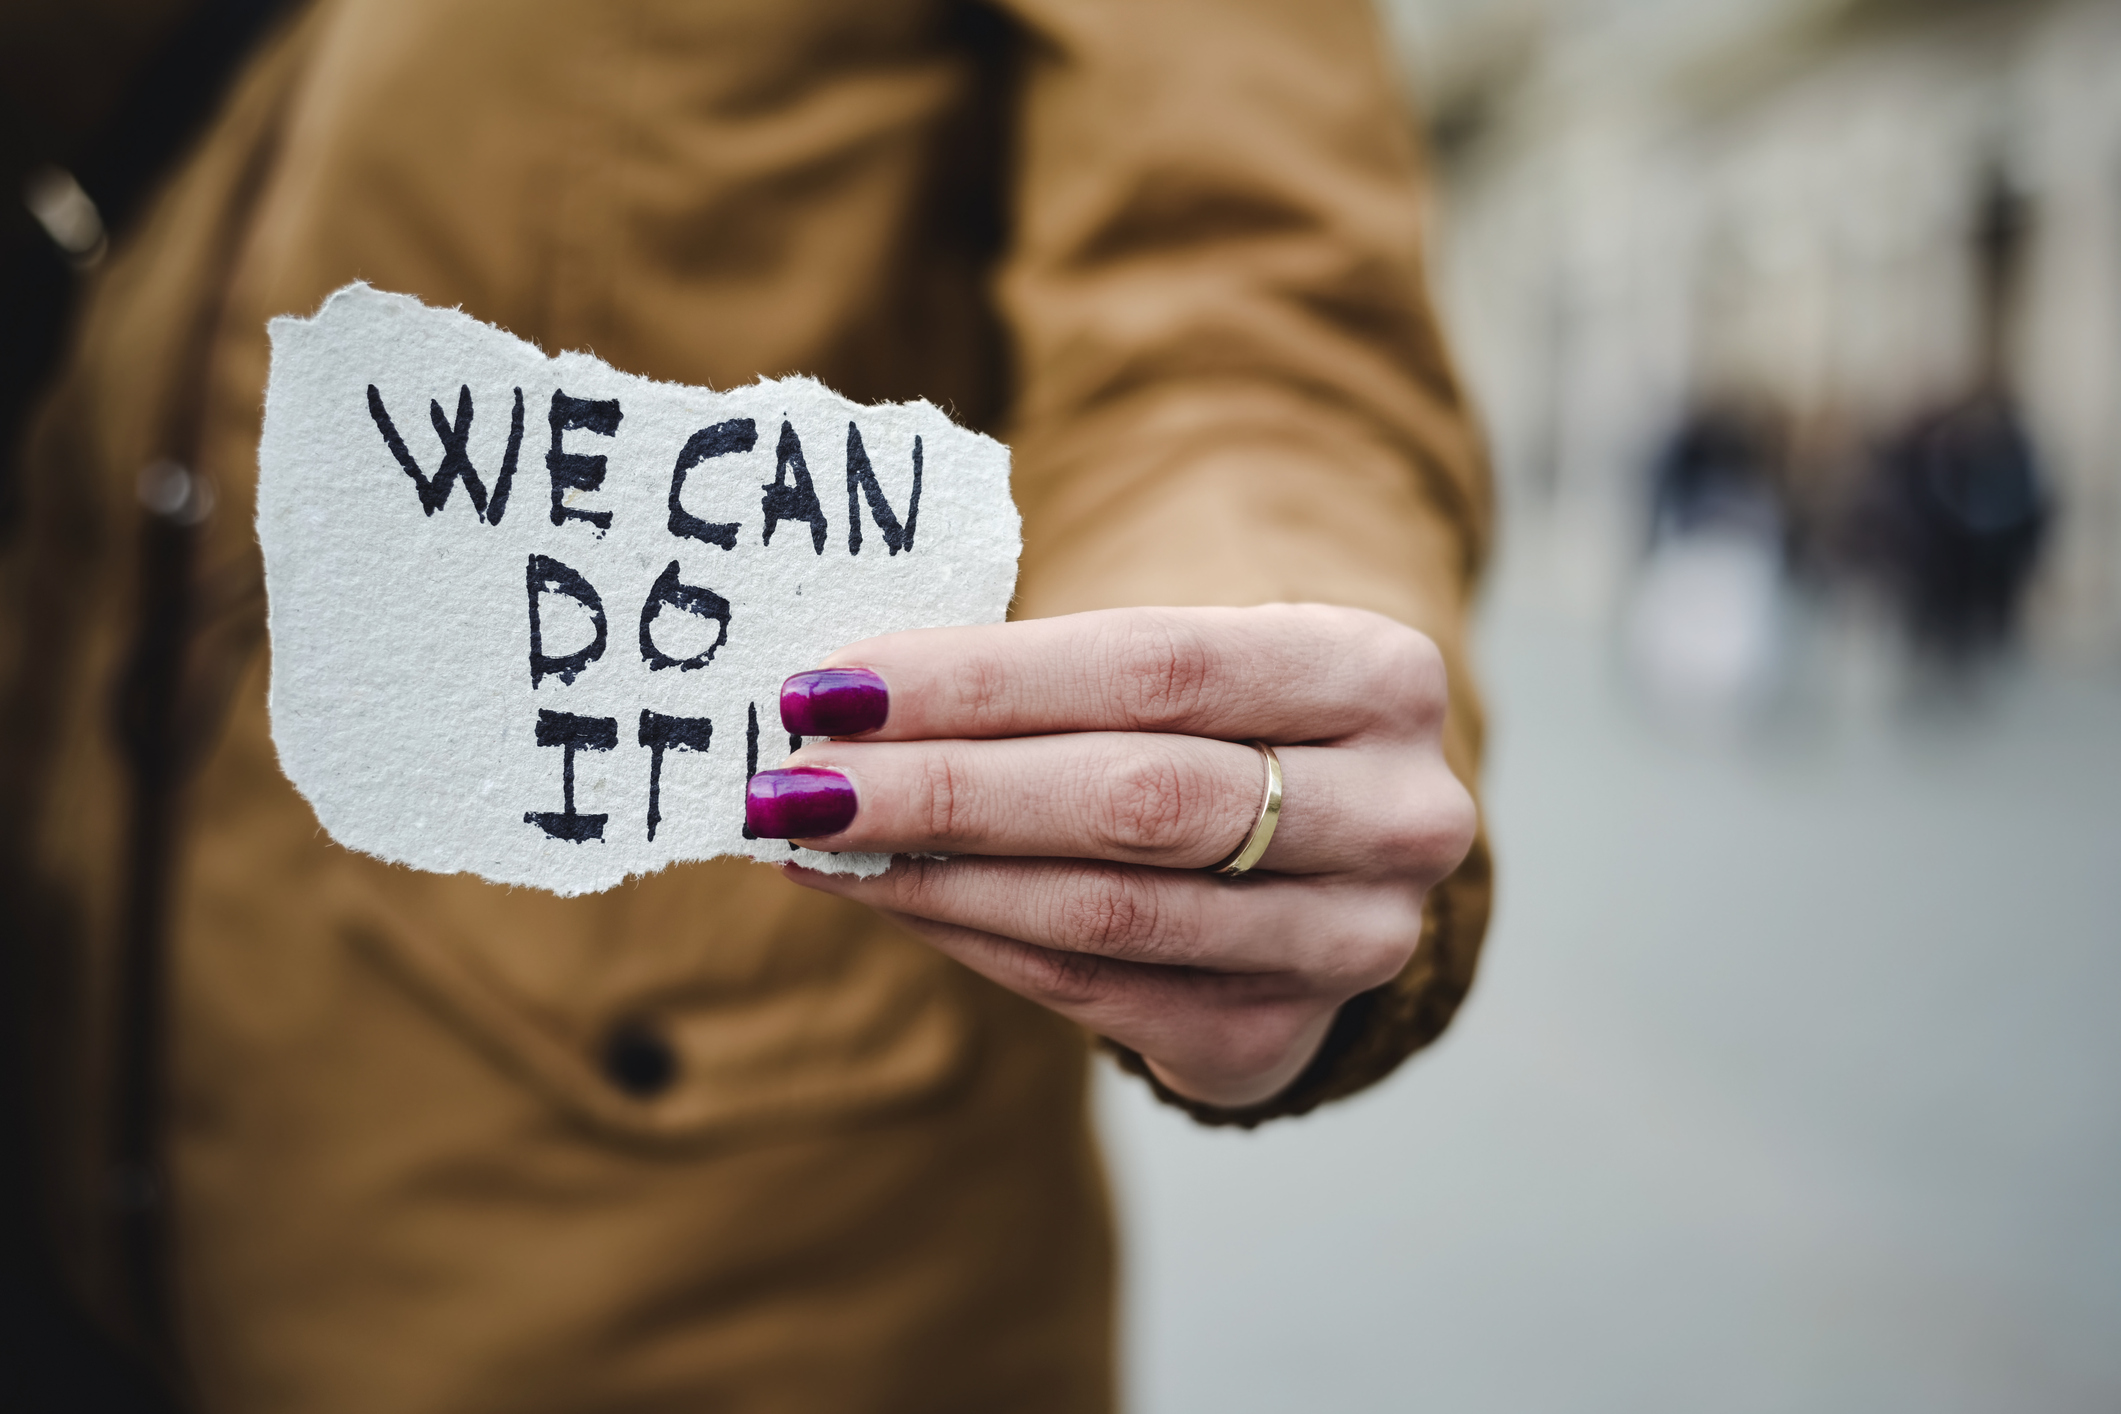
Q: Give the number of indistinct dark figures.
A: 2